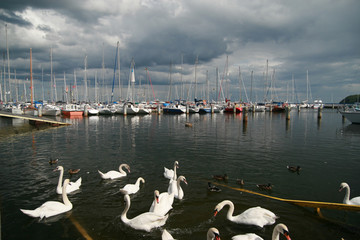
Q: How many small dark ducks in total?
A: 7